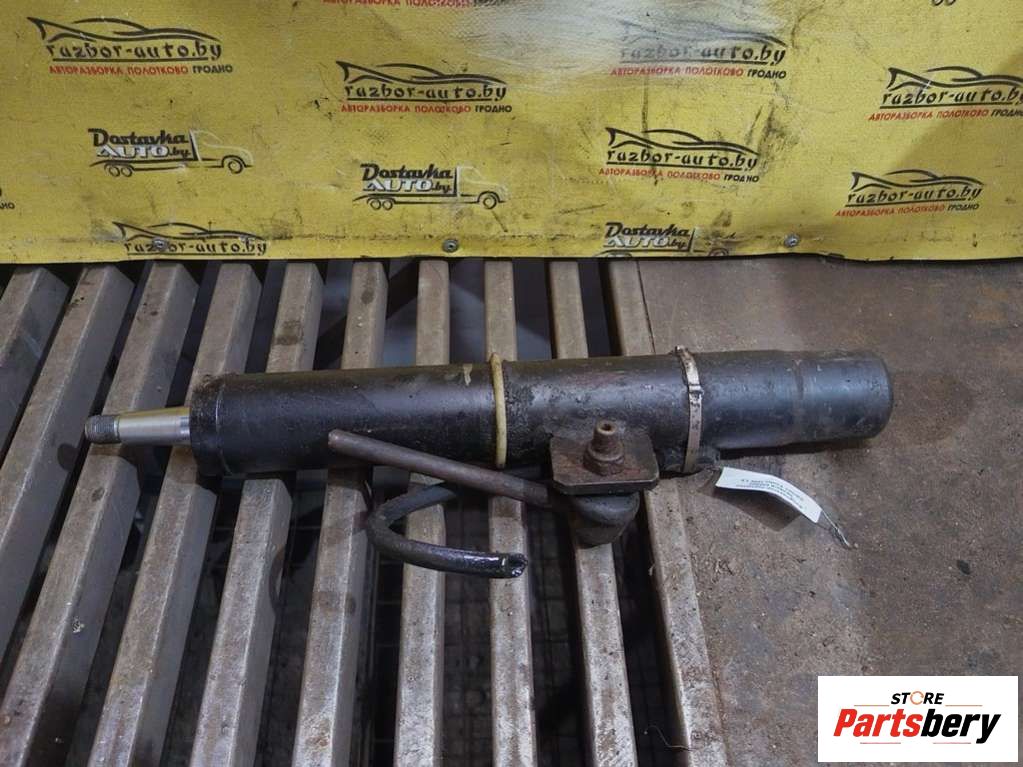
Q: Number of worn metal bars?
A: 10